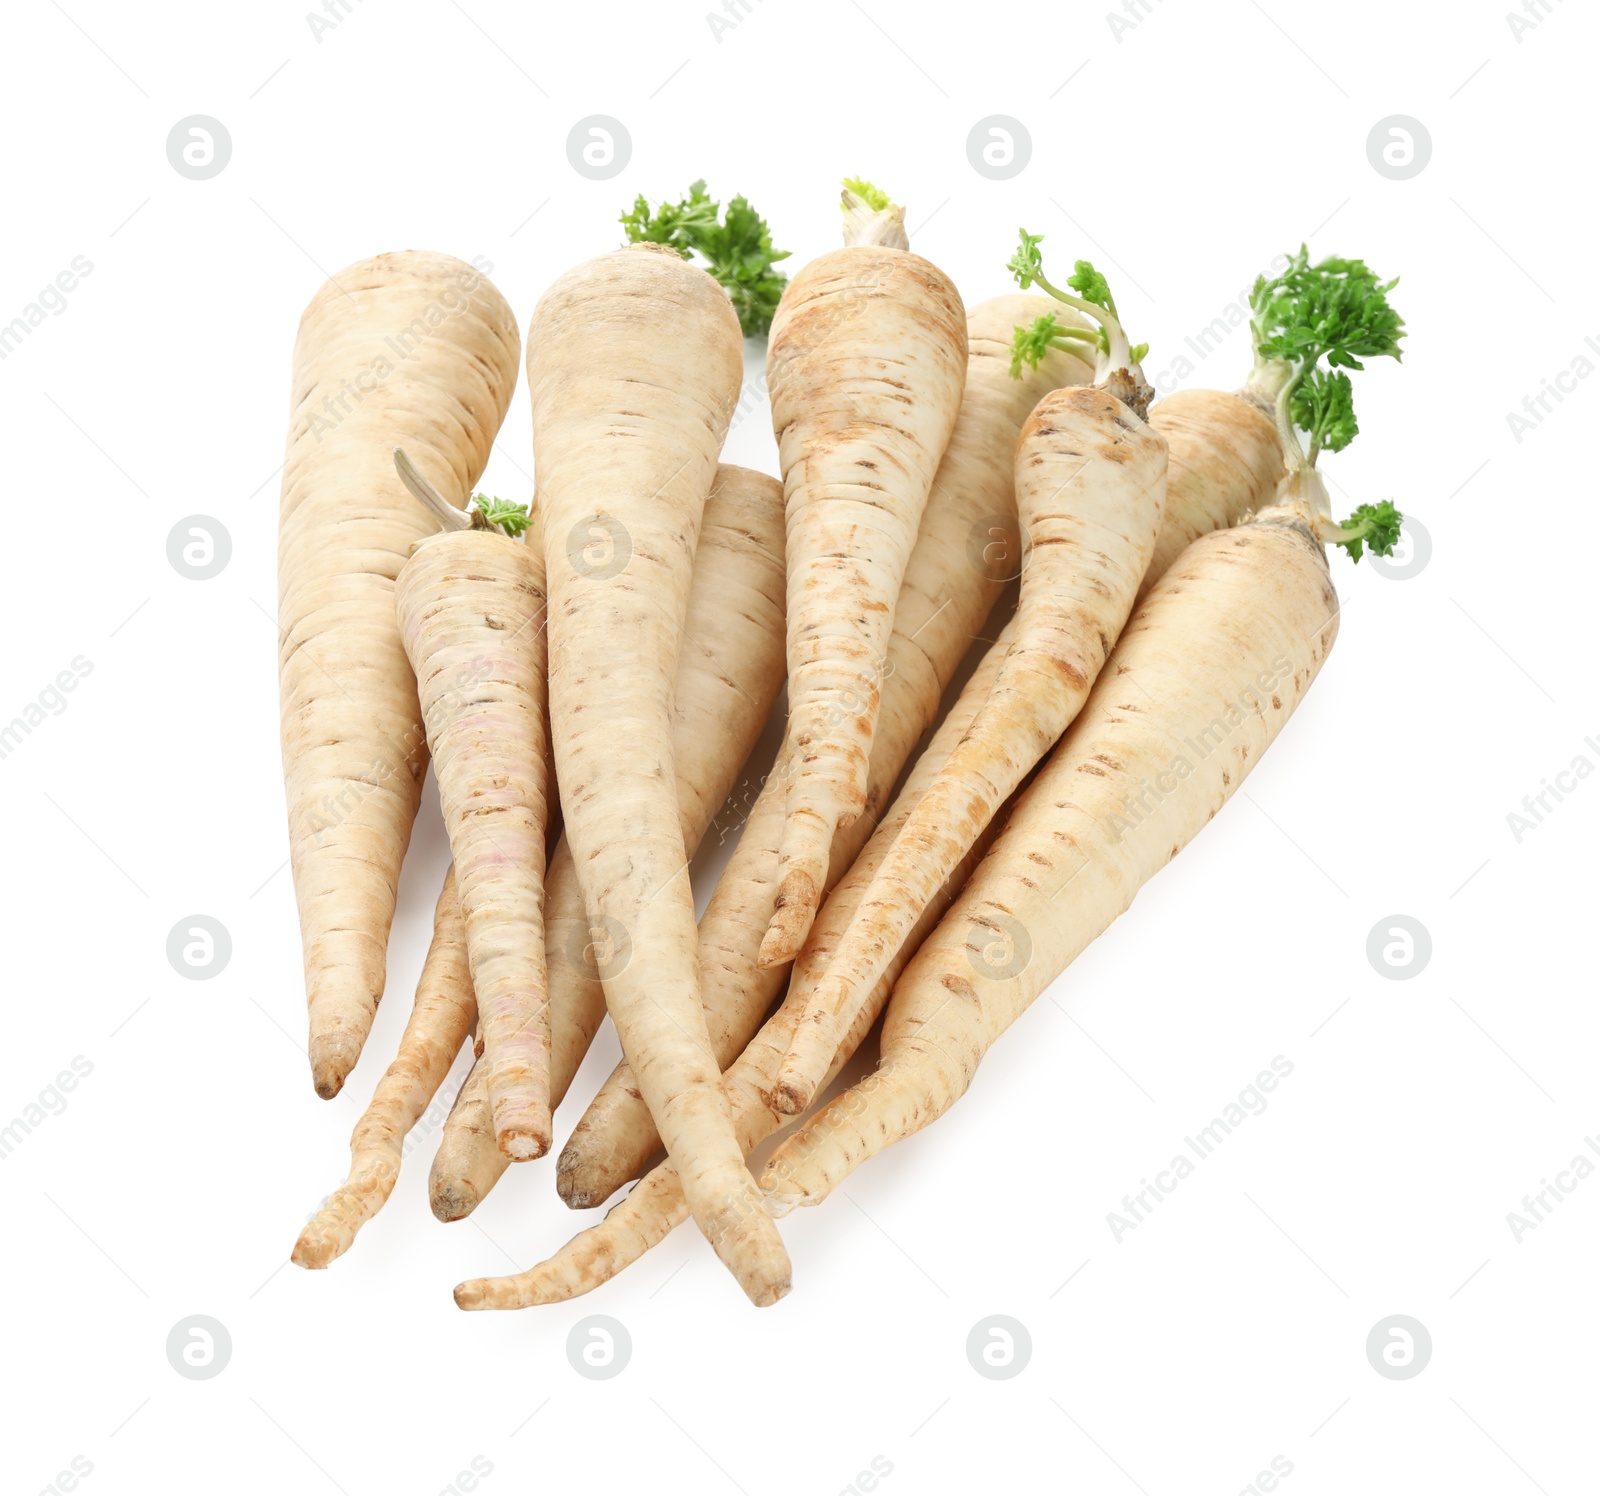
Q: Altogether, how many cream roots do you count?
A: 10